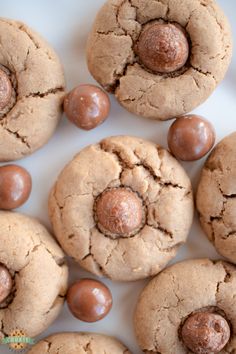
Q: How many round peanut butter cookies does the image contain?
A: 7